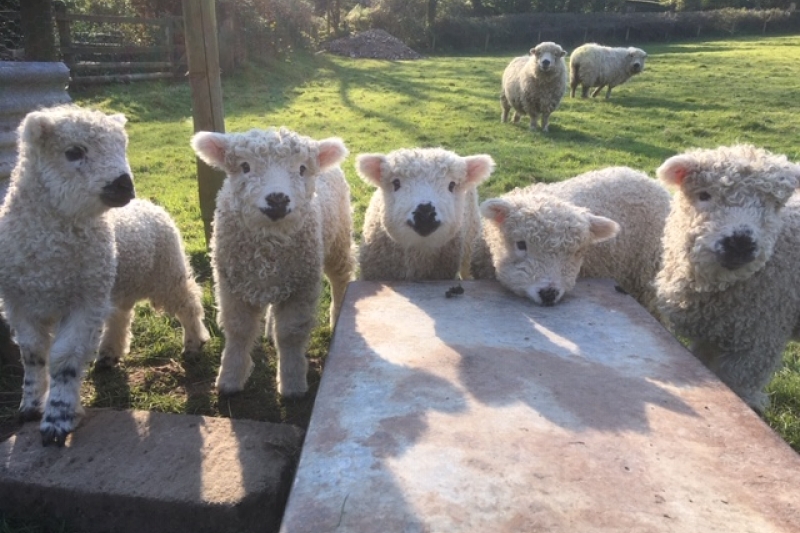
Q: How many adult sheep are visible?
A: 2